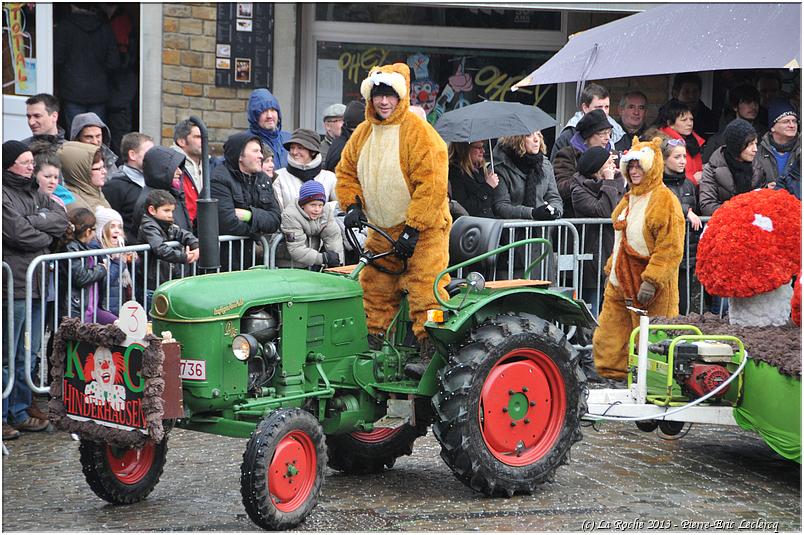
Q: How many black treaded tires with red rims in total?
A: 4